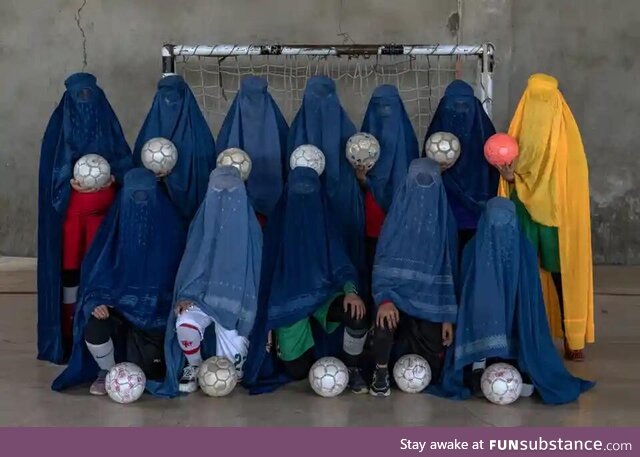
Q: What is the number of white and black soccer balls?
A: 11